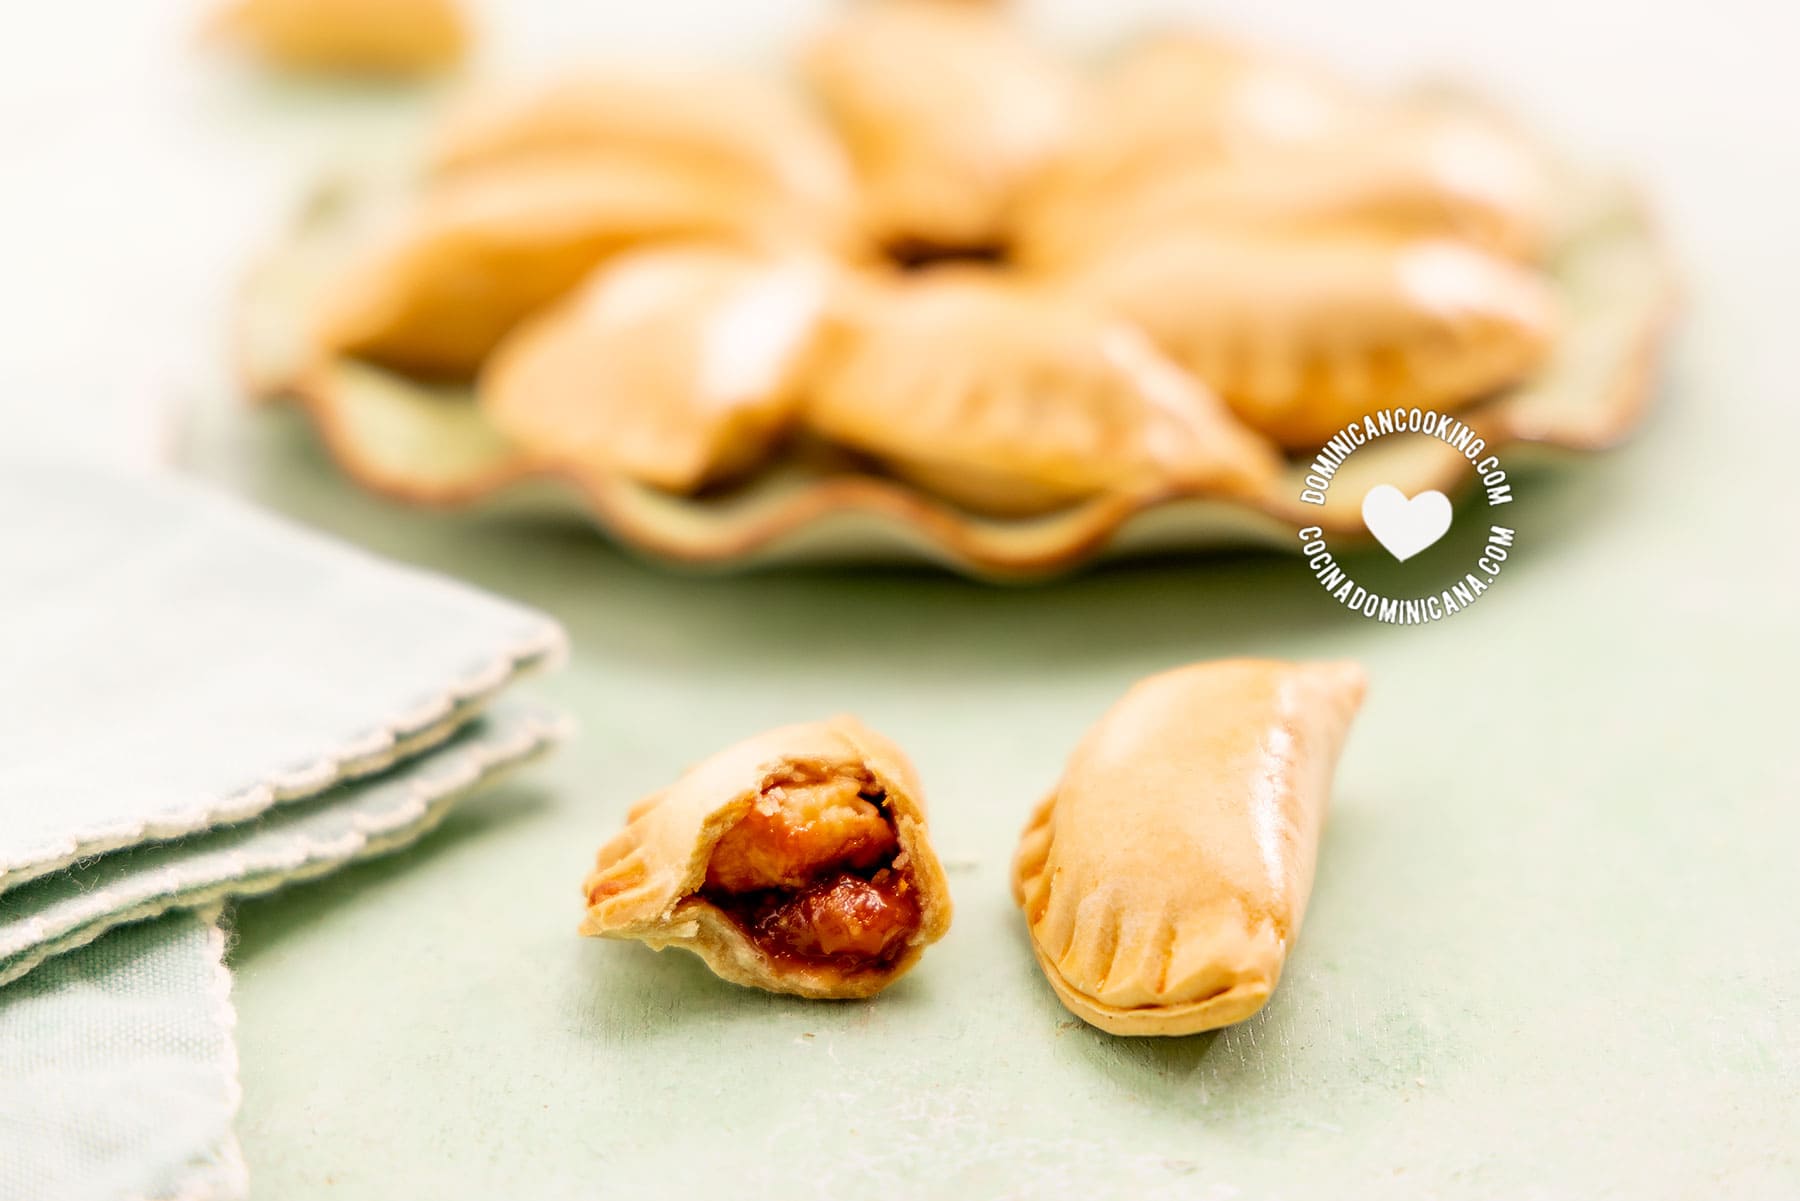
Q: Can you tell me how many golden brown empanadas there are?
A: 11